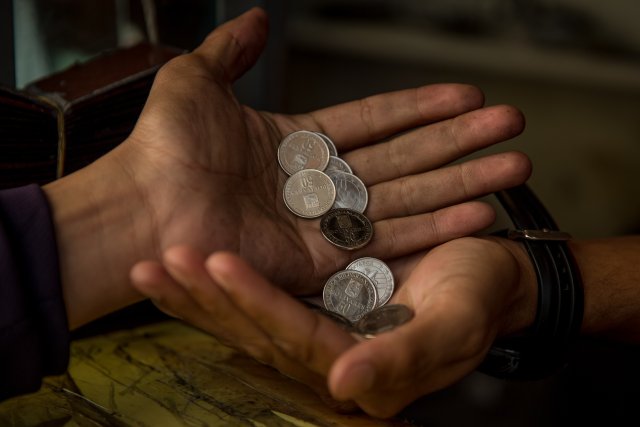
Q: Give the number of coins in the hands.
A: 10